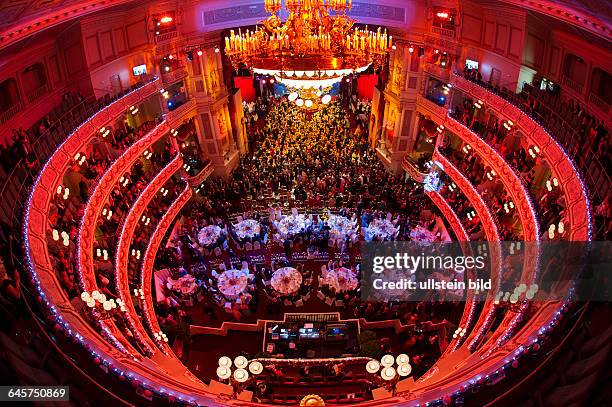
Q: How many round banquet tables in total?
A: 12